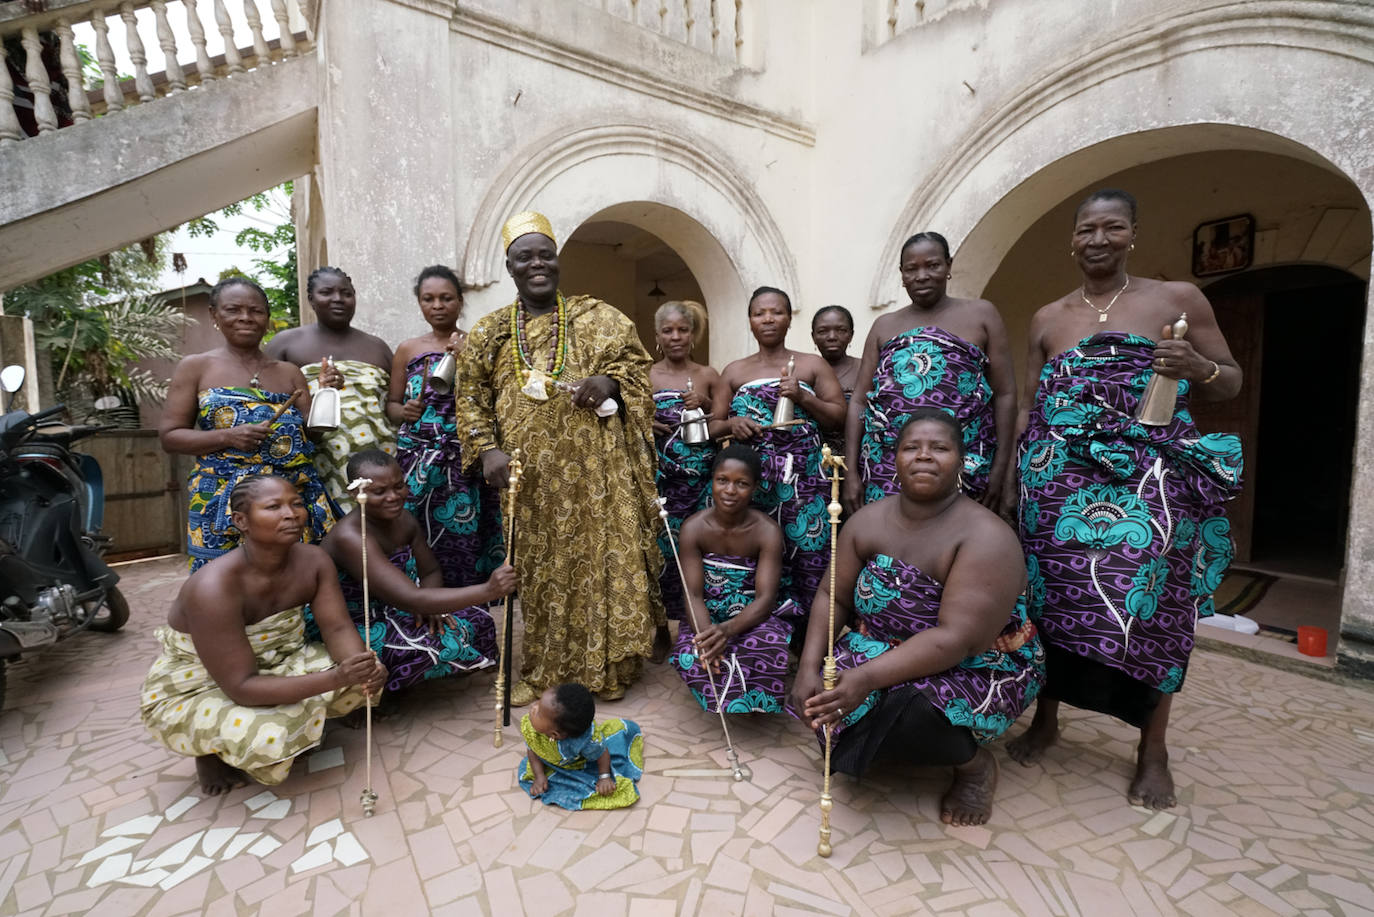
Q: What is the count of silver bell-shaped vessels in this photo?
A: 5